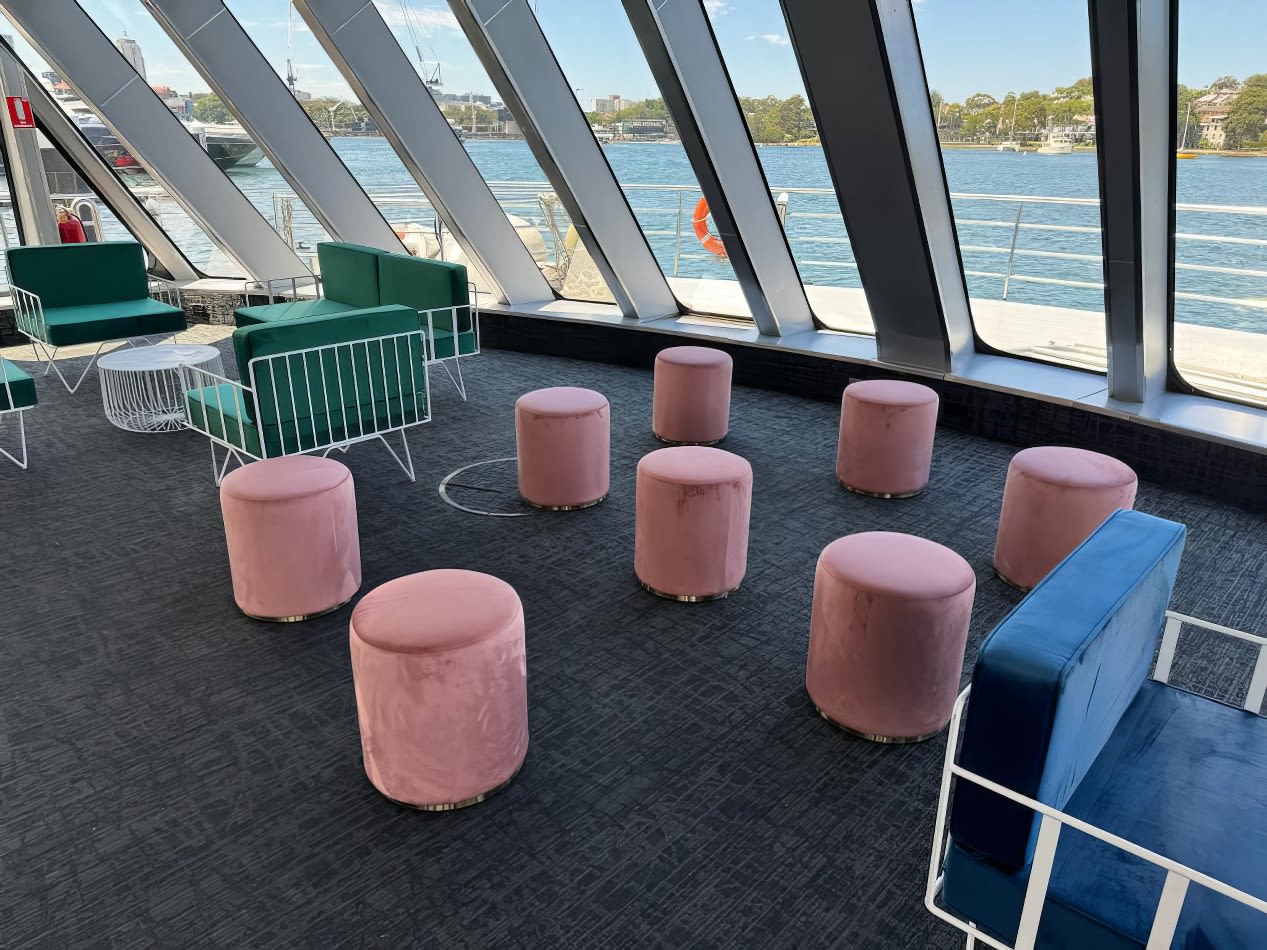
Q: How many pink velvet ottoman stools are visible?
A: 8